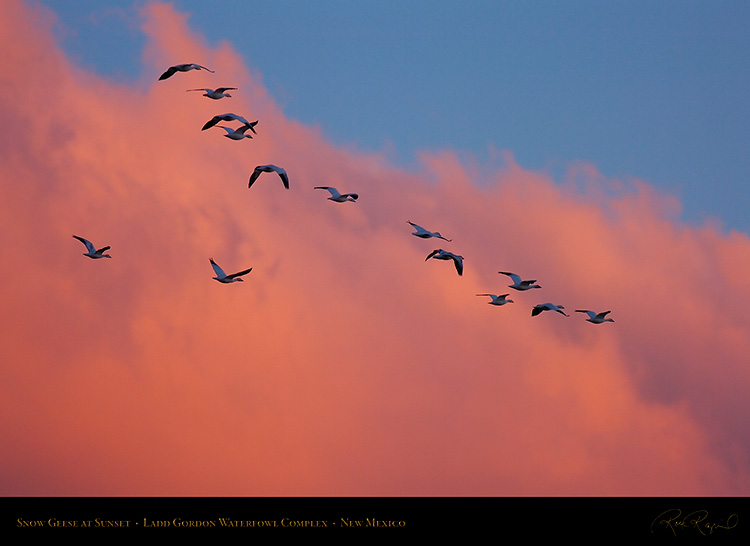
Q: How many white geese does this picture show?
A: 14